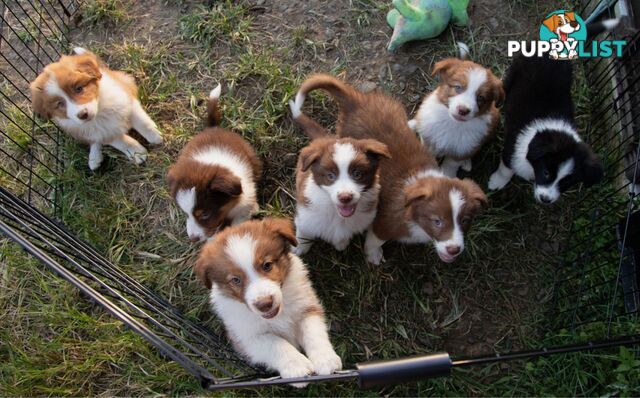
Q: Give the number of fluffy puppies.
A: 7